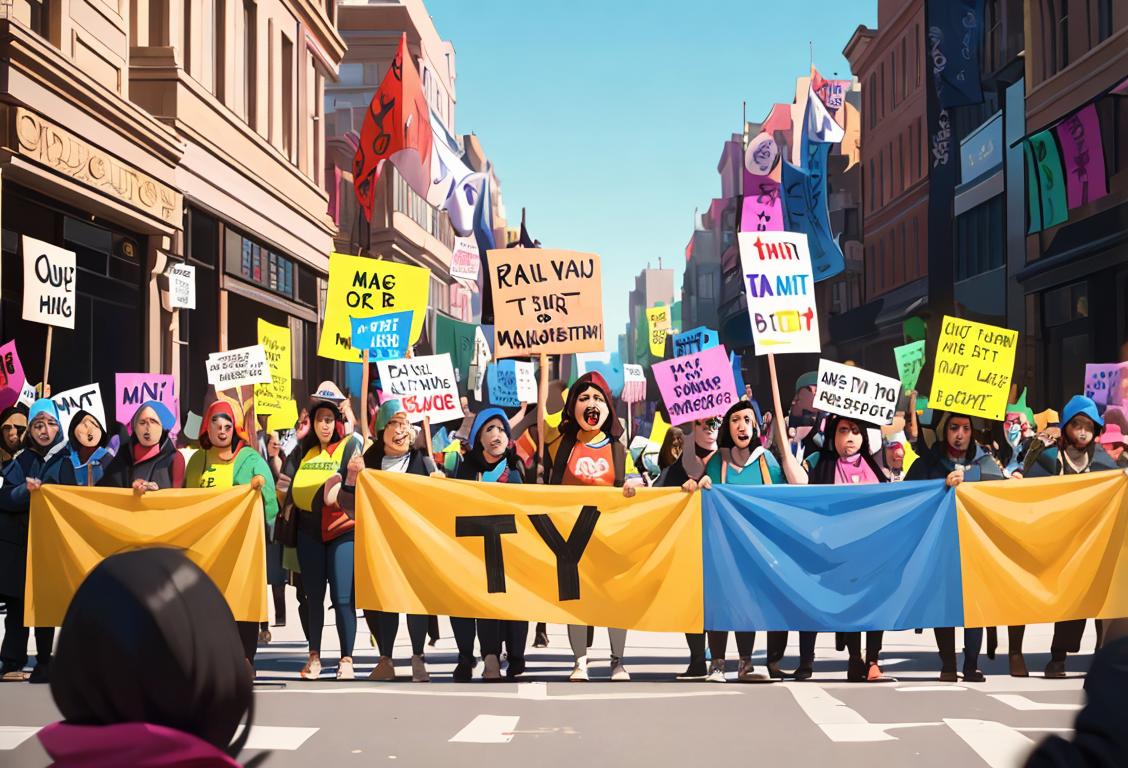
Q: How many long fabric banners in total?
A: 4